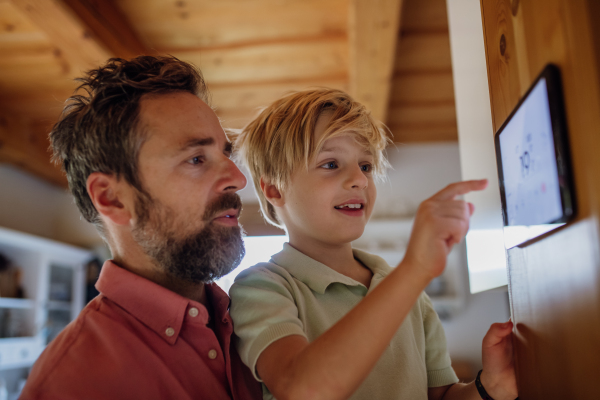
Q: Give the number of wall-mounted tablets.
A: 1